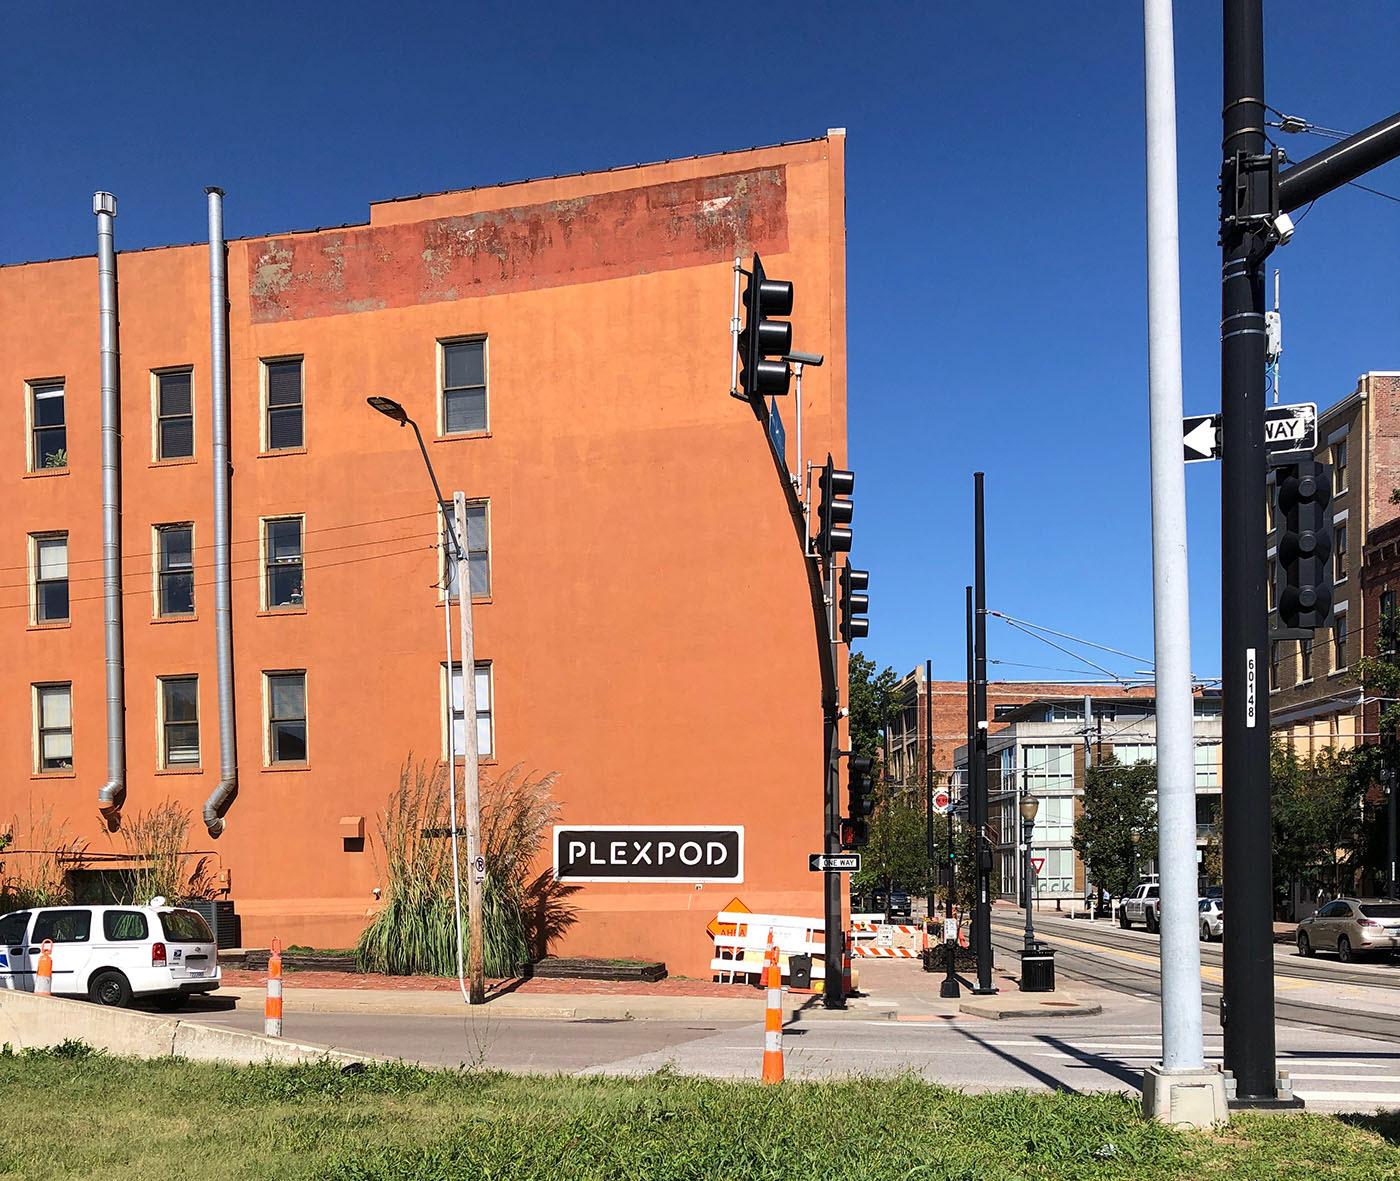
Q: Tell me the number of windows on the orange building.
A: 12